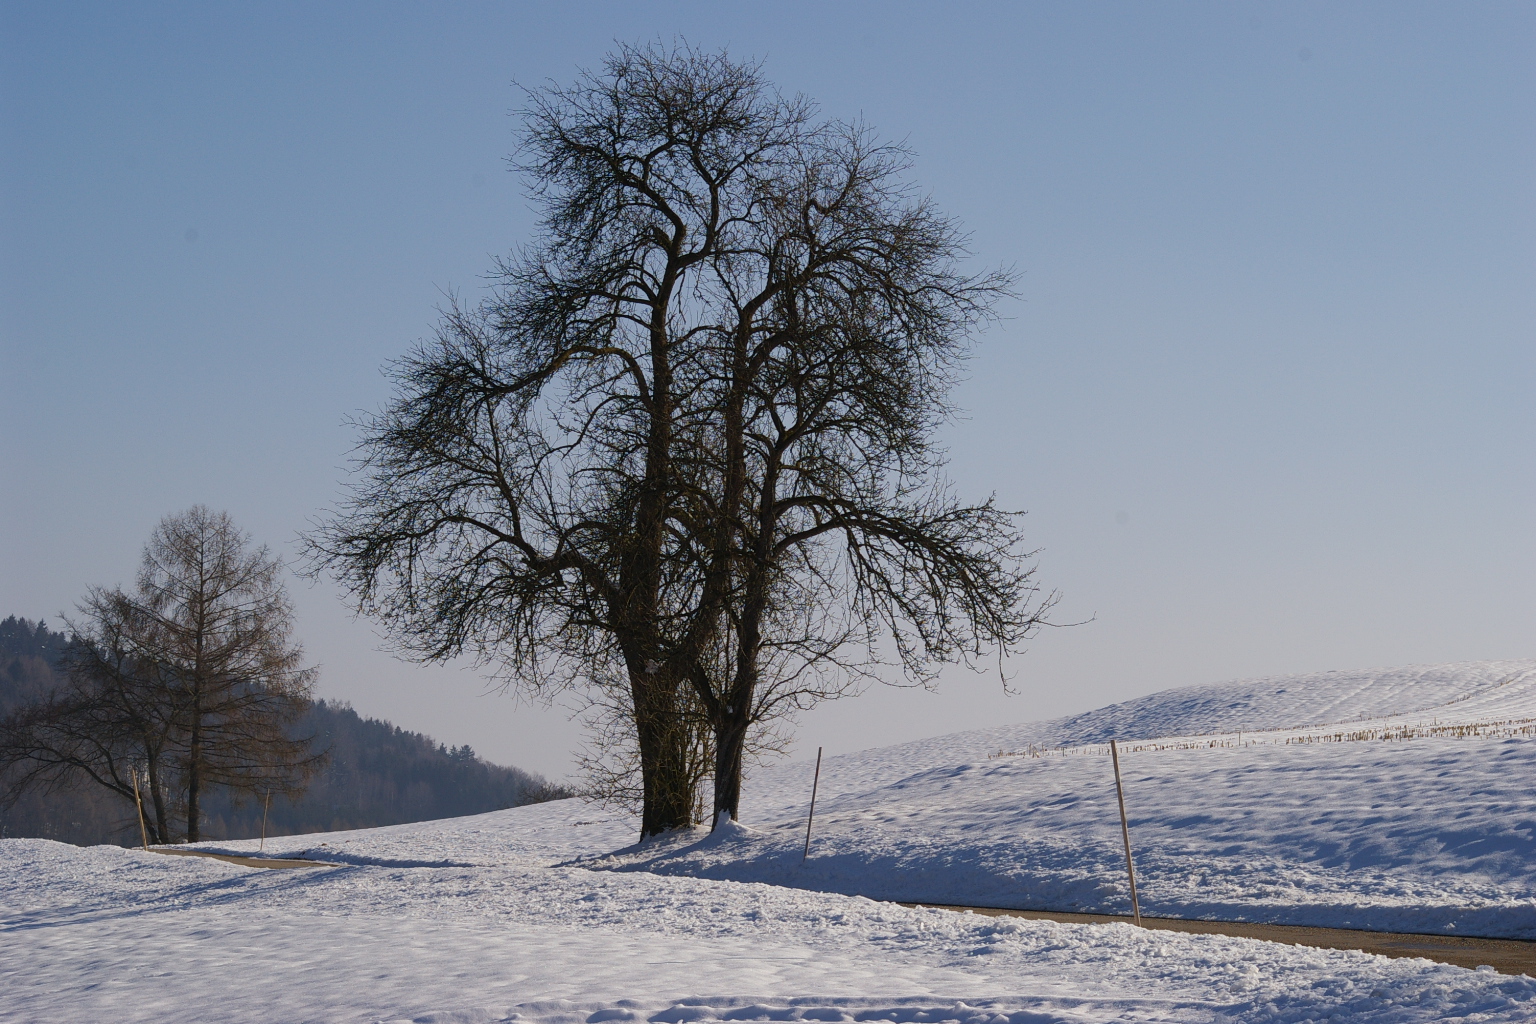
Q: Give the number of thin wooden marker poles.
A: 4